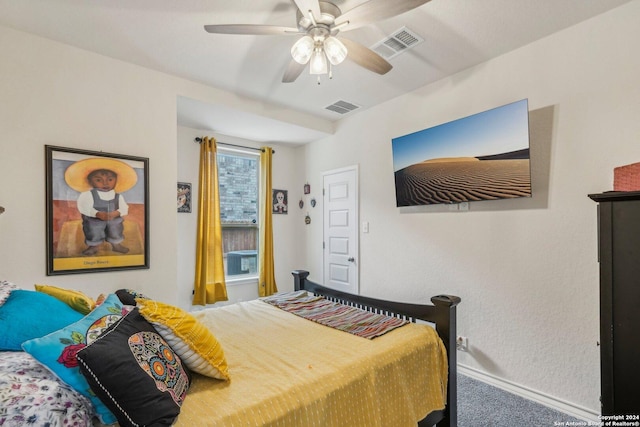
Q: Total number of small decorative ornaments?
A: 4